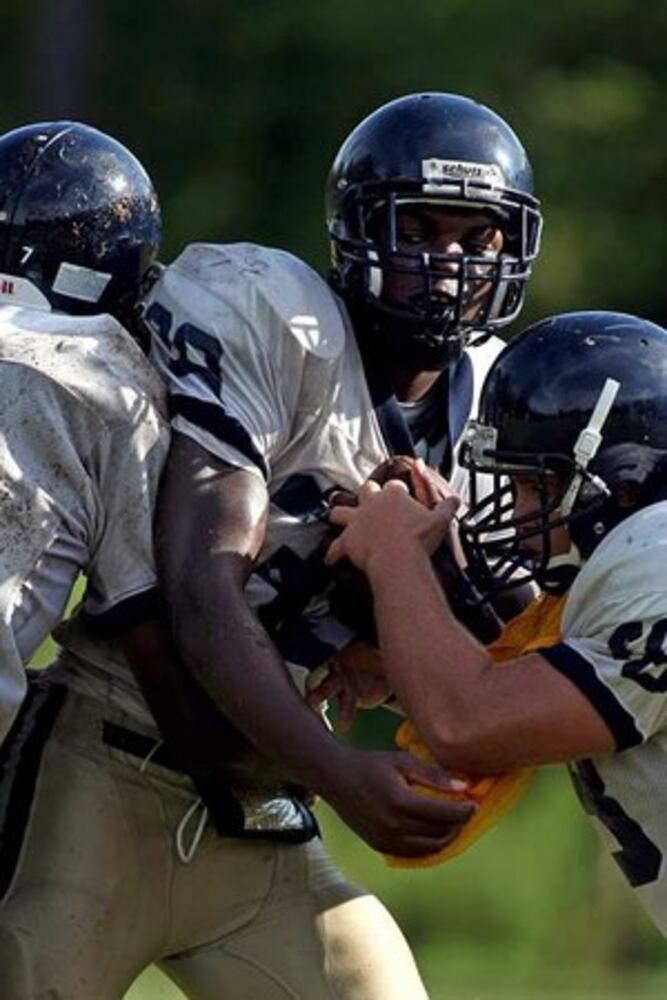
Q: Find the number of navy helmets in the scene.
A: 3